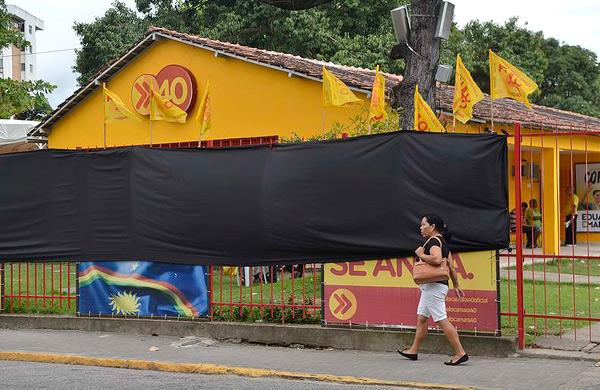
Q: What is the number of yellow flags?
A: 8